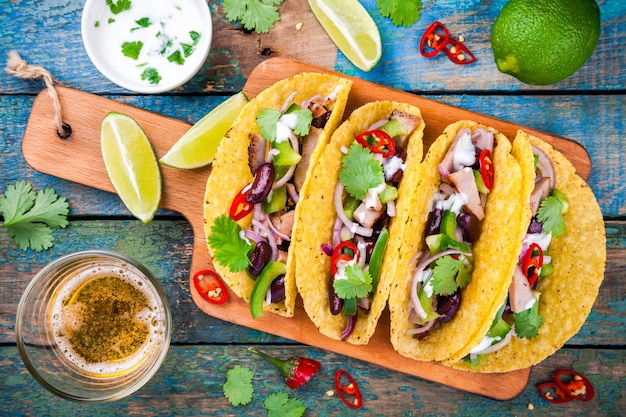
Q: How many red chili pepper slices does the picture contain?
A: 11